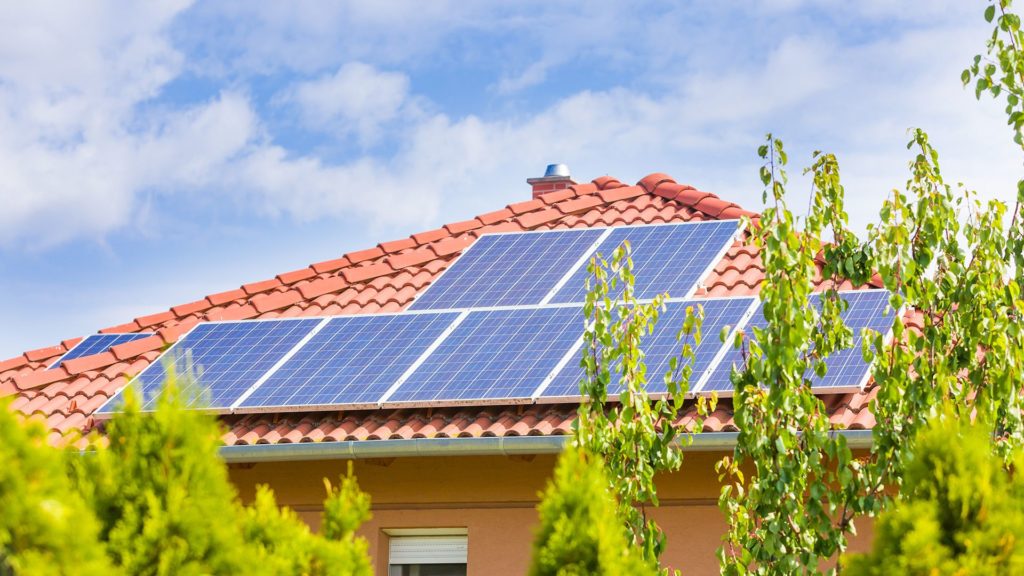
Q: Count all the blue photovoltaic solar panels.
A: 8